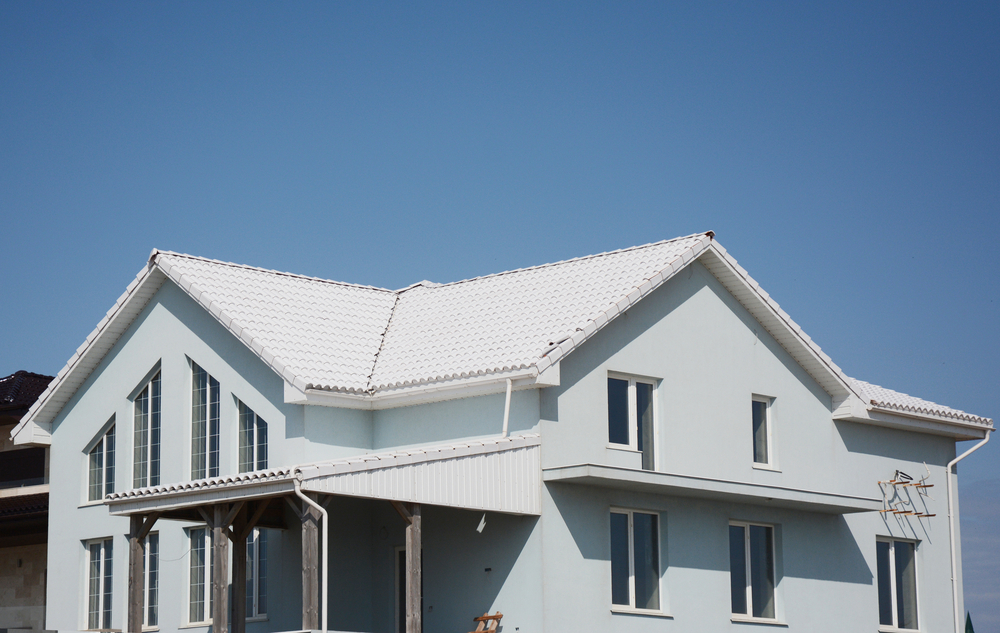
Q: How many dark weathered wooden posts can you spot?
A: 5